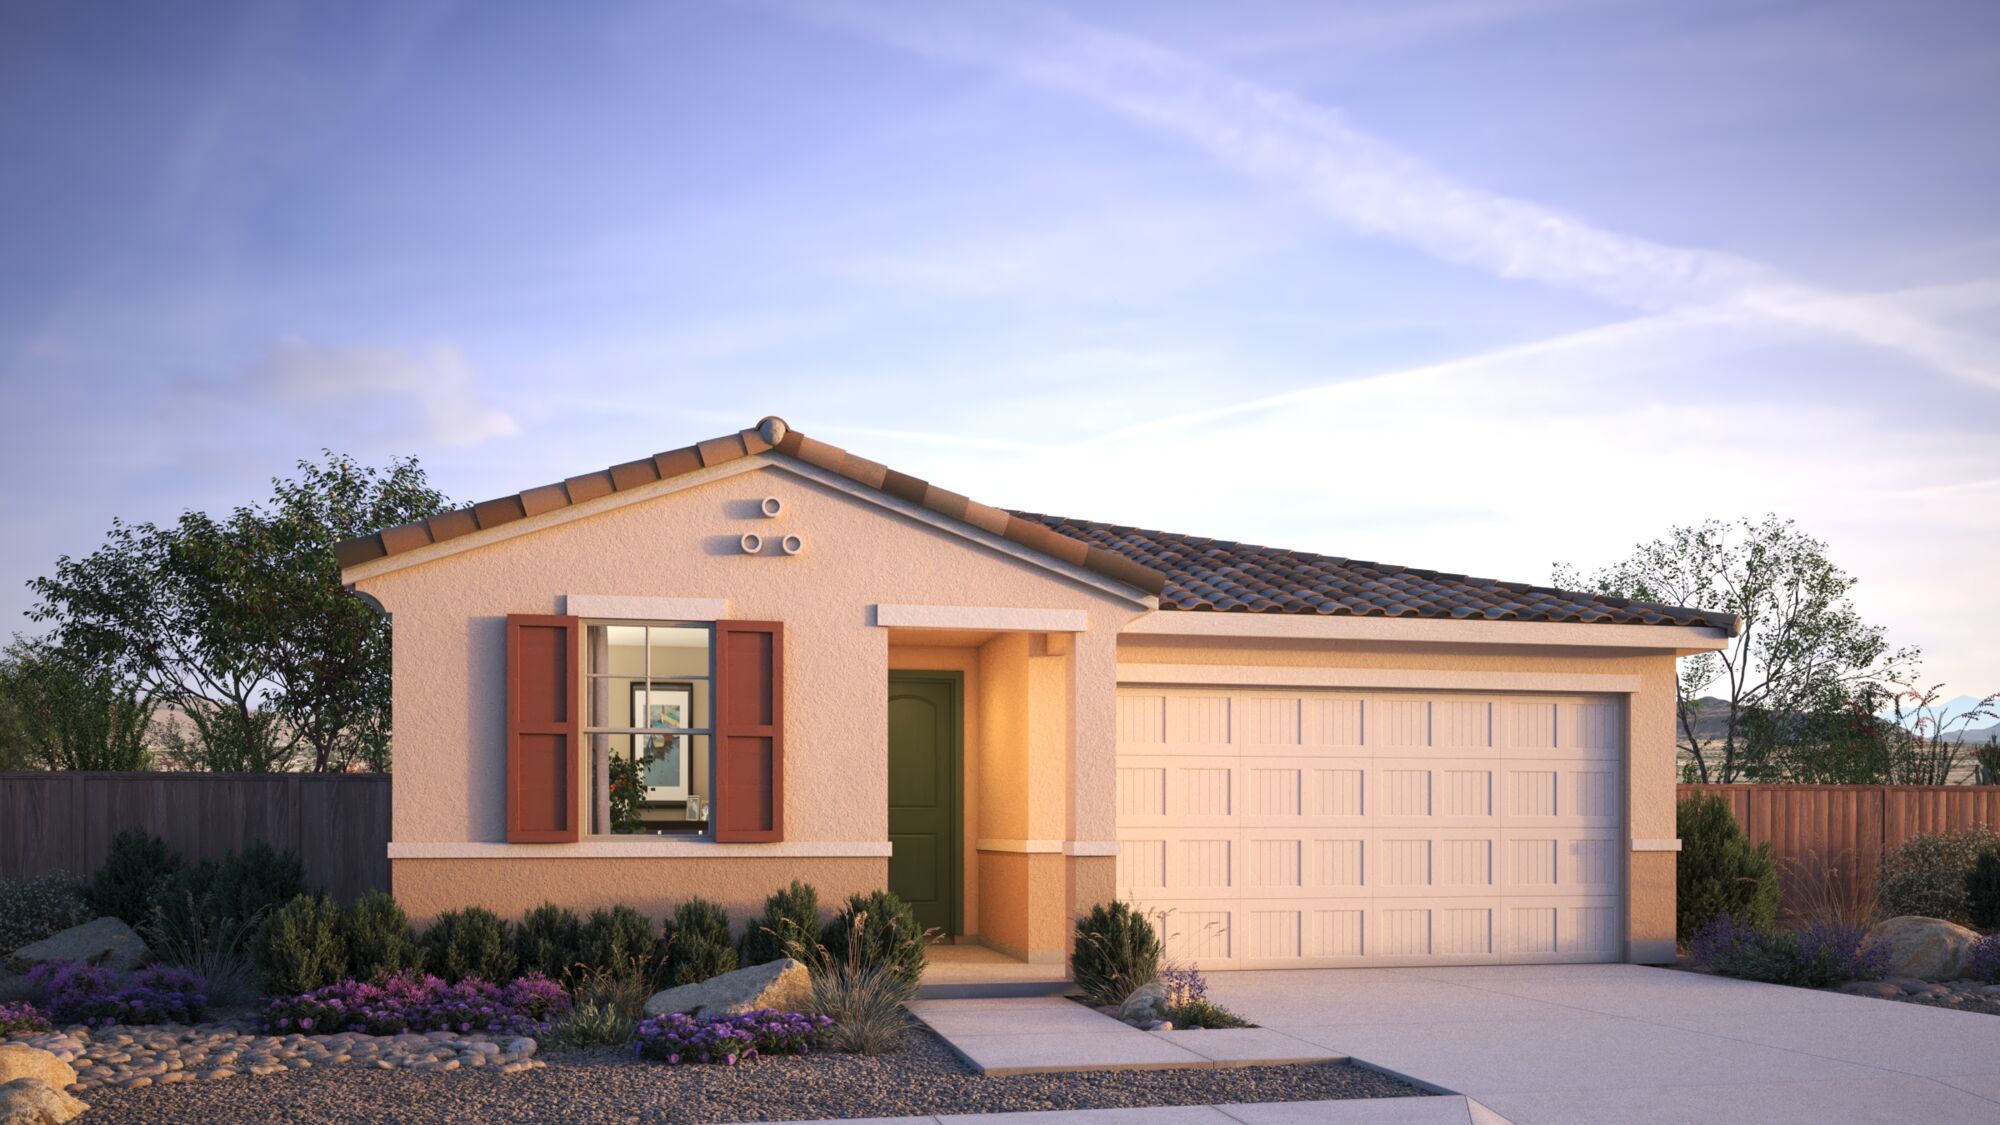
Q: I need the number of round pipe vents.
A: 3